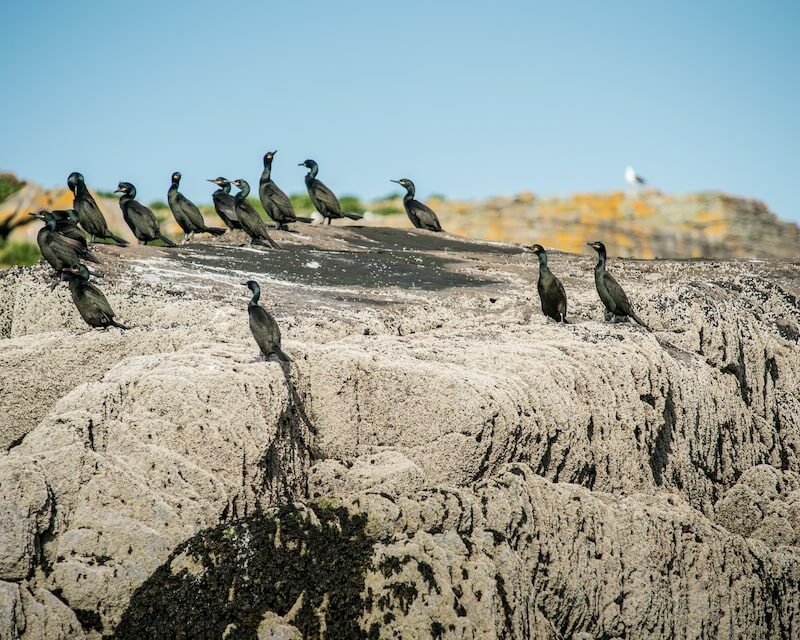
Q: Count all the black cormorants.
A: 14